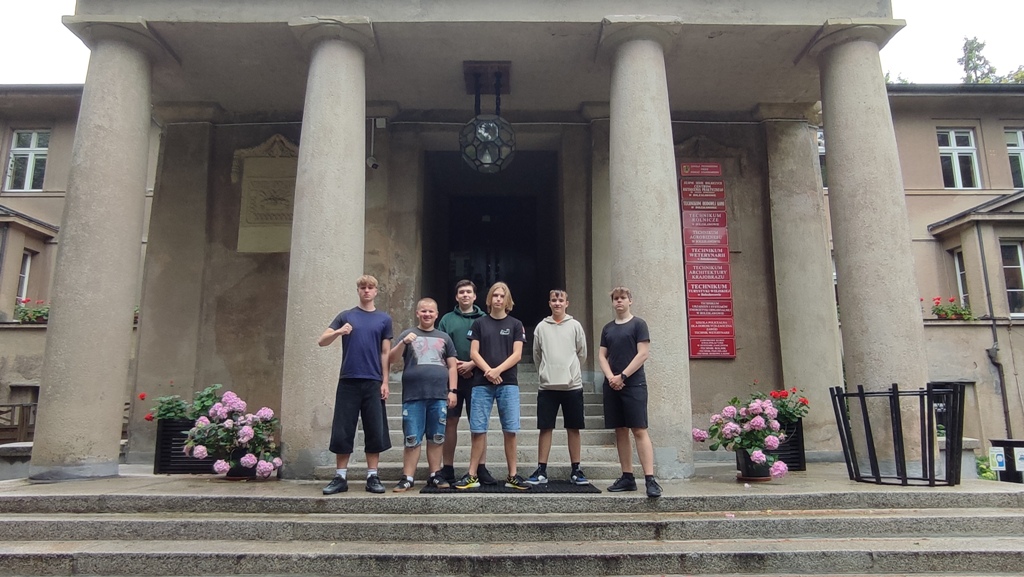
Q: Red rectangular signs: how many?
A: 11